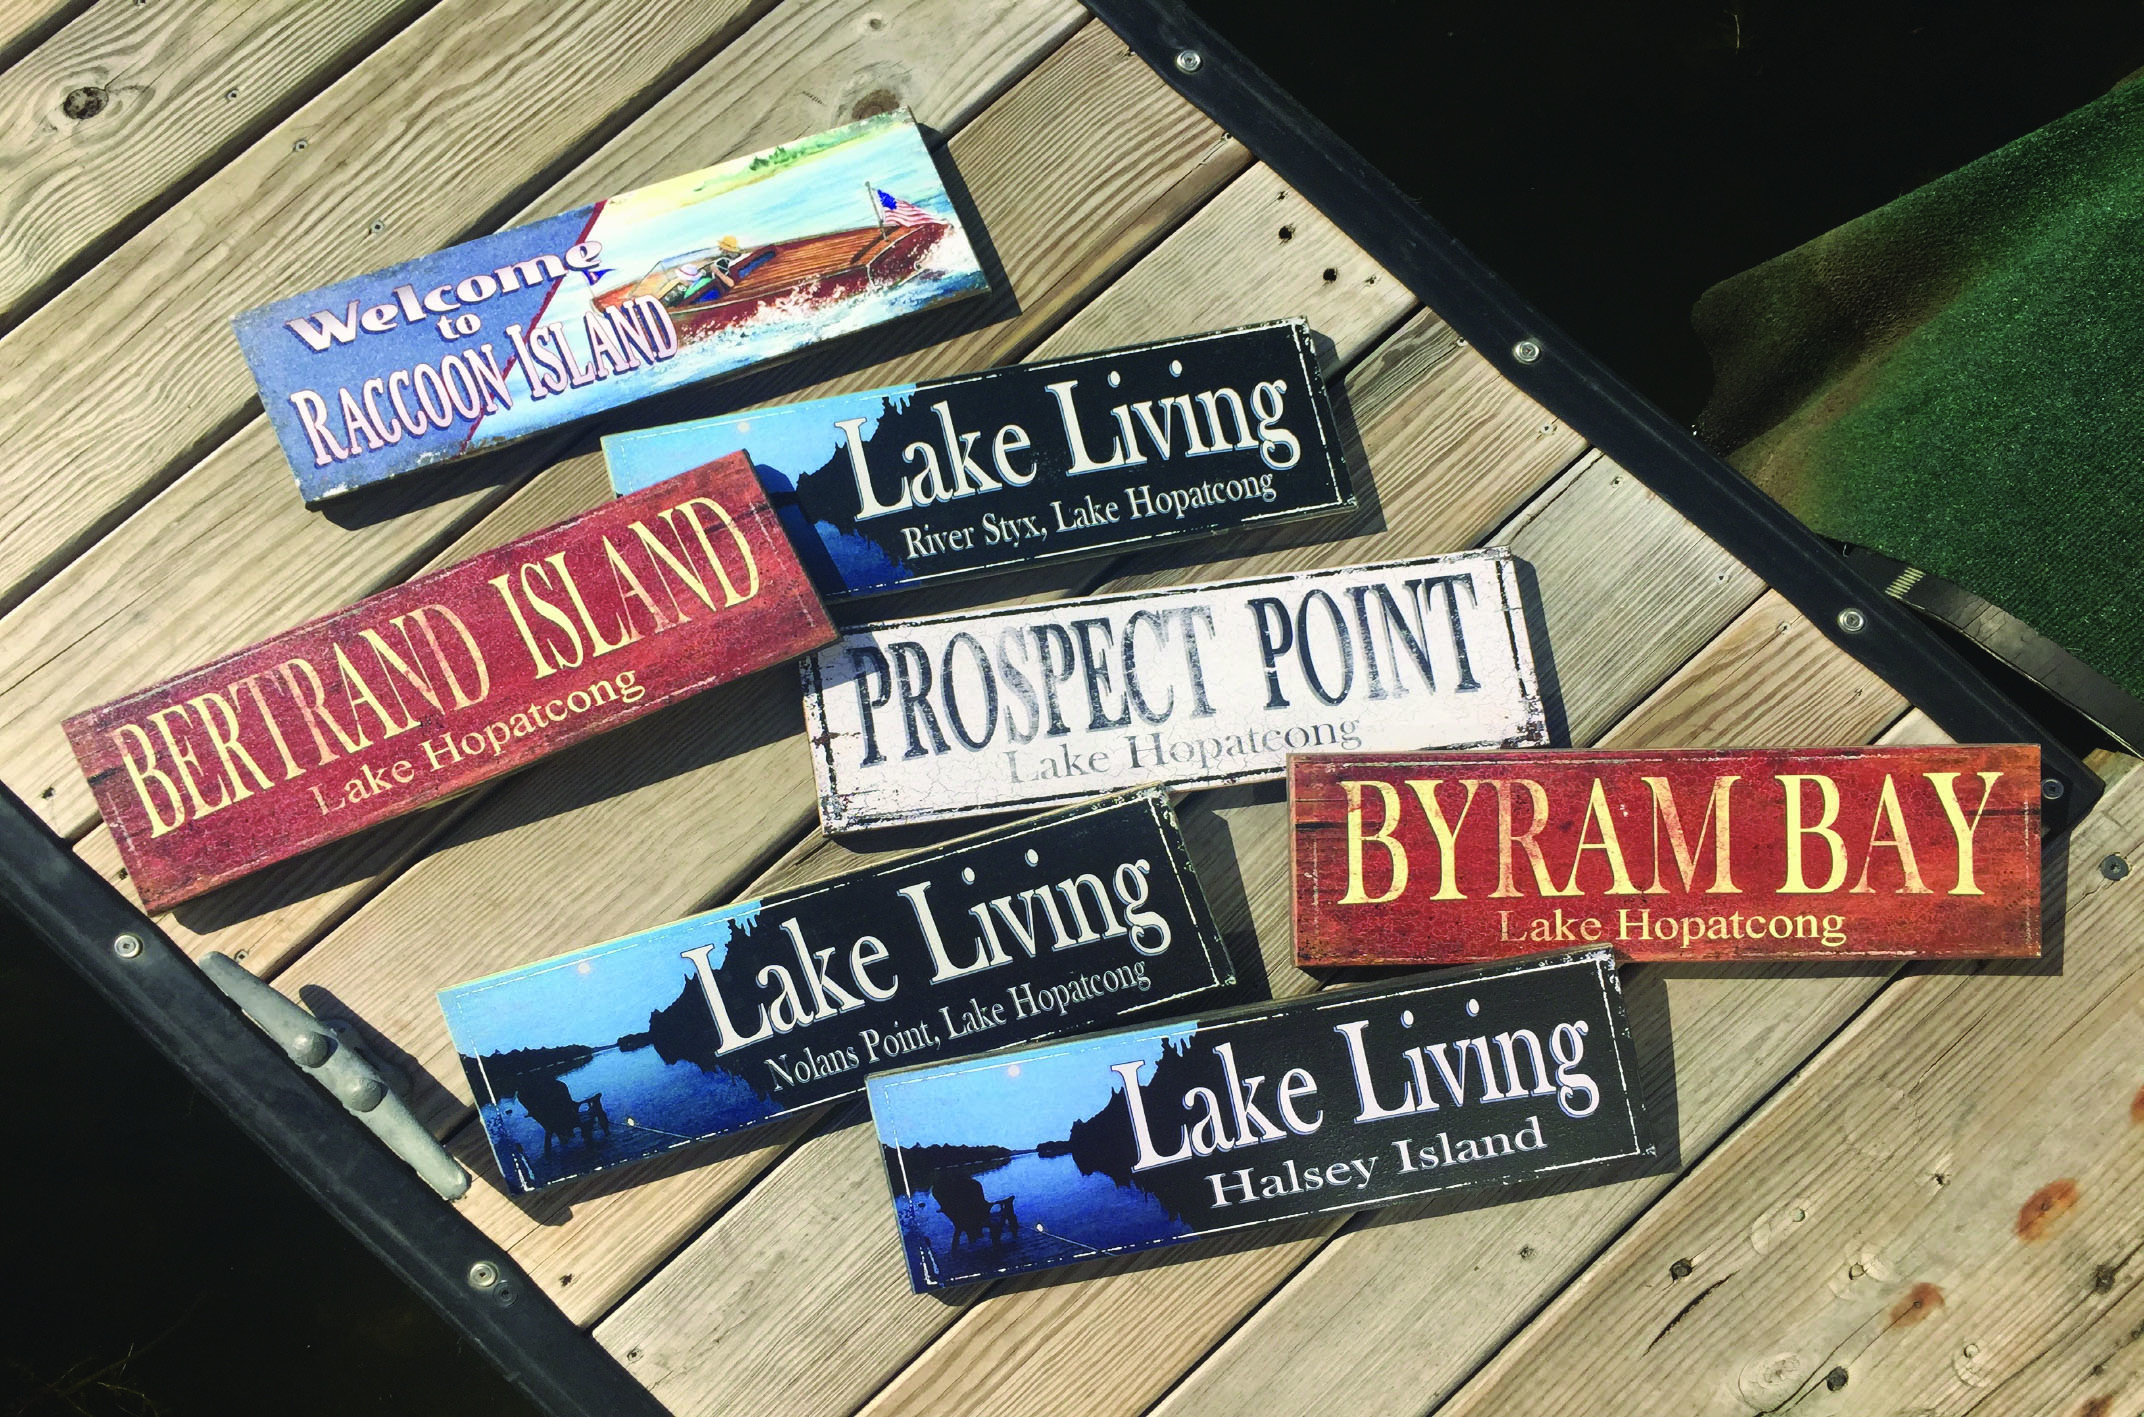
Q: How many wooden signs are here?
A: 7